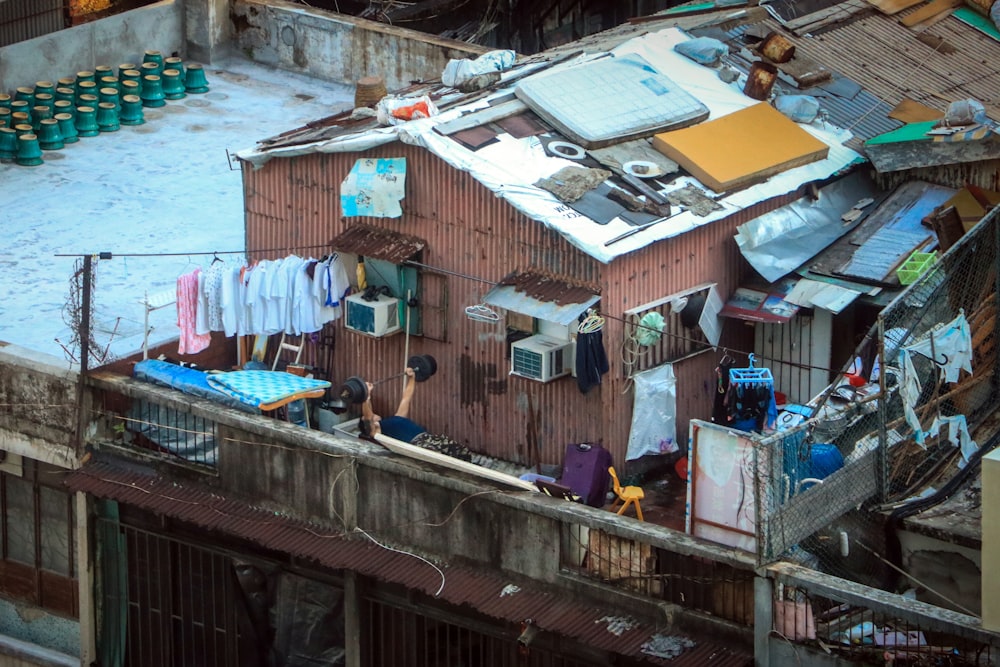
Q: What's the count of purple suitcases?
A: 1